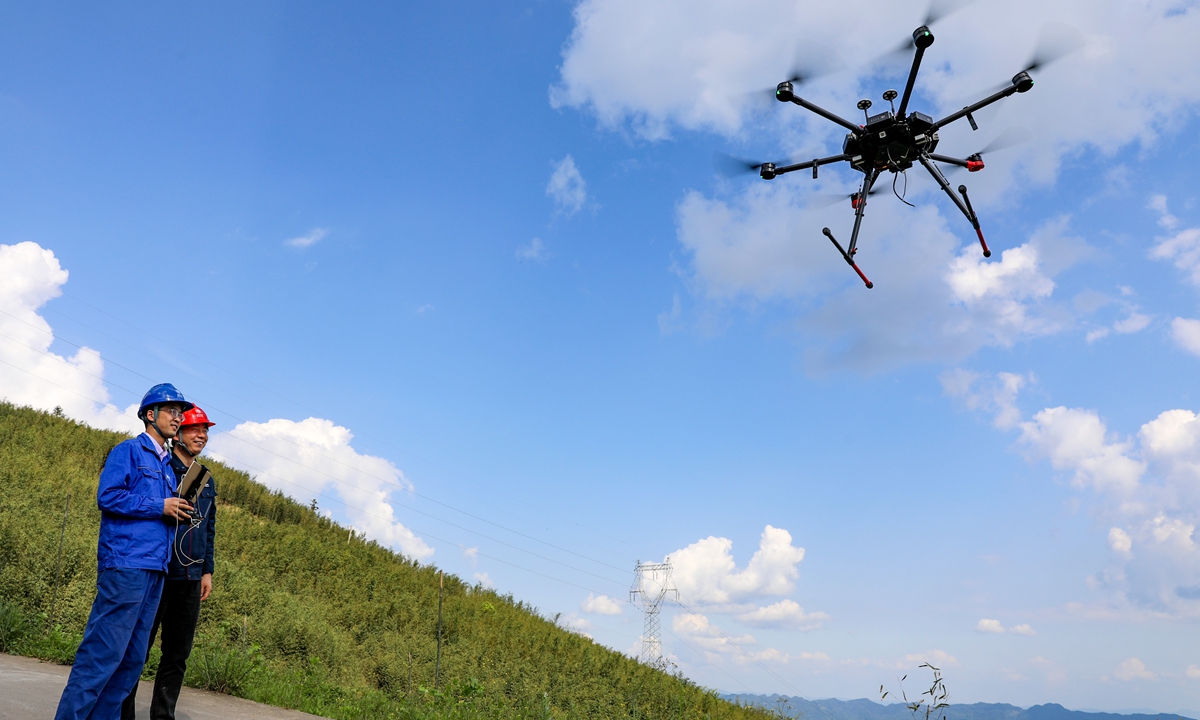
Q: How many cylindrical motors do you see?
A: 6